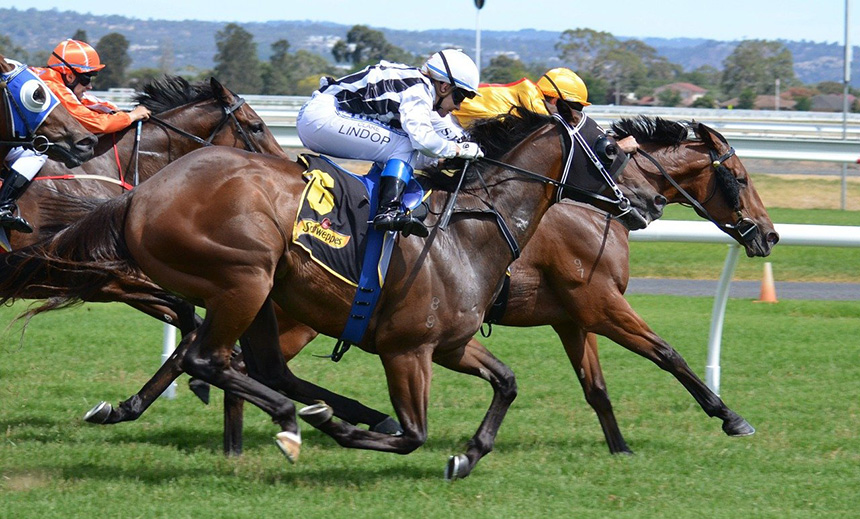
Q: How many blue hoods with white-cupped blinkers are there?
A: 1